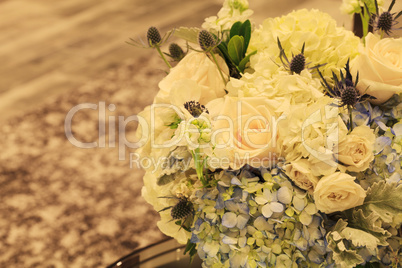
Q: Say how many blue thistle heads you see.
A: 7